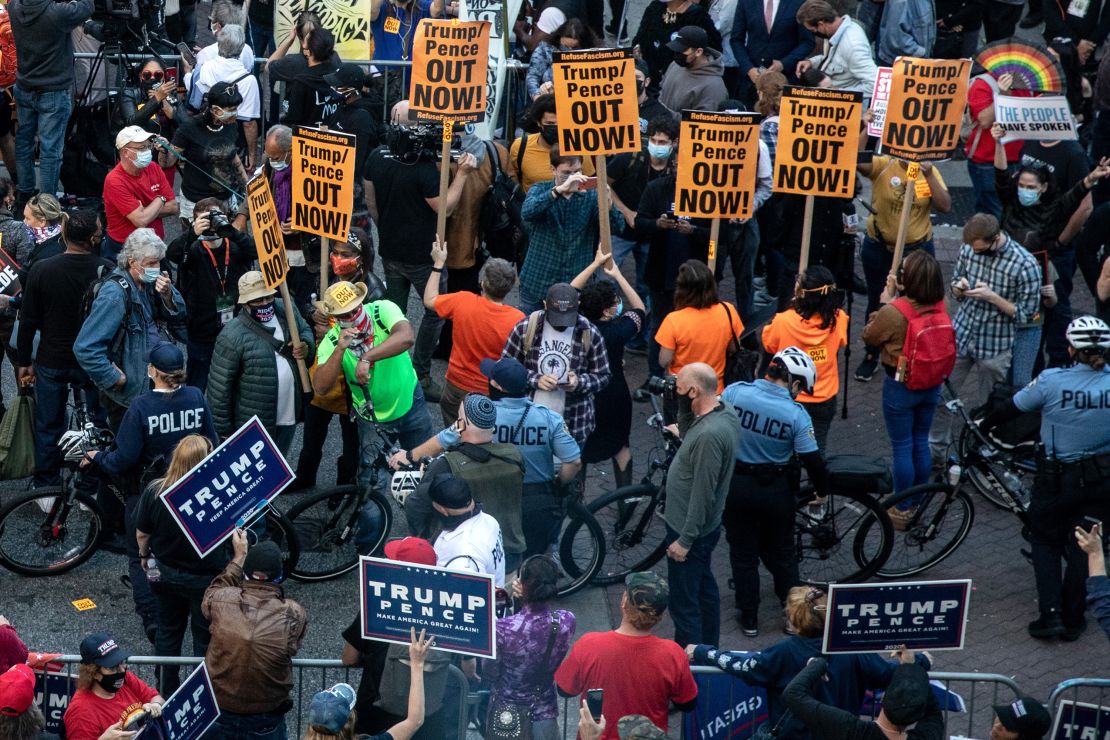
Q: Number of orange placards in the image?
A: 7